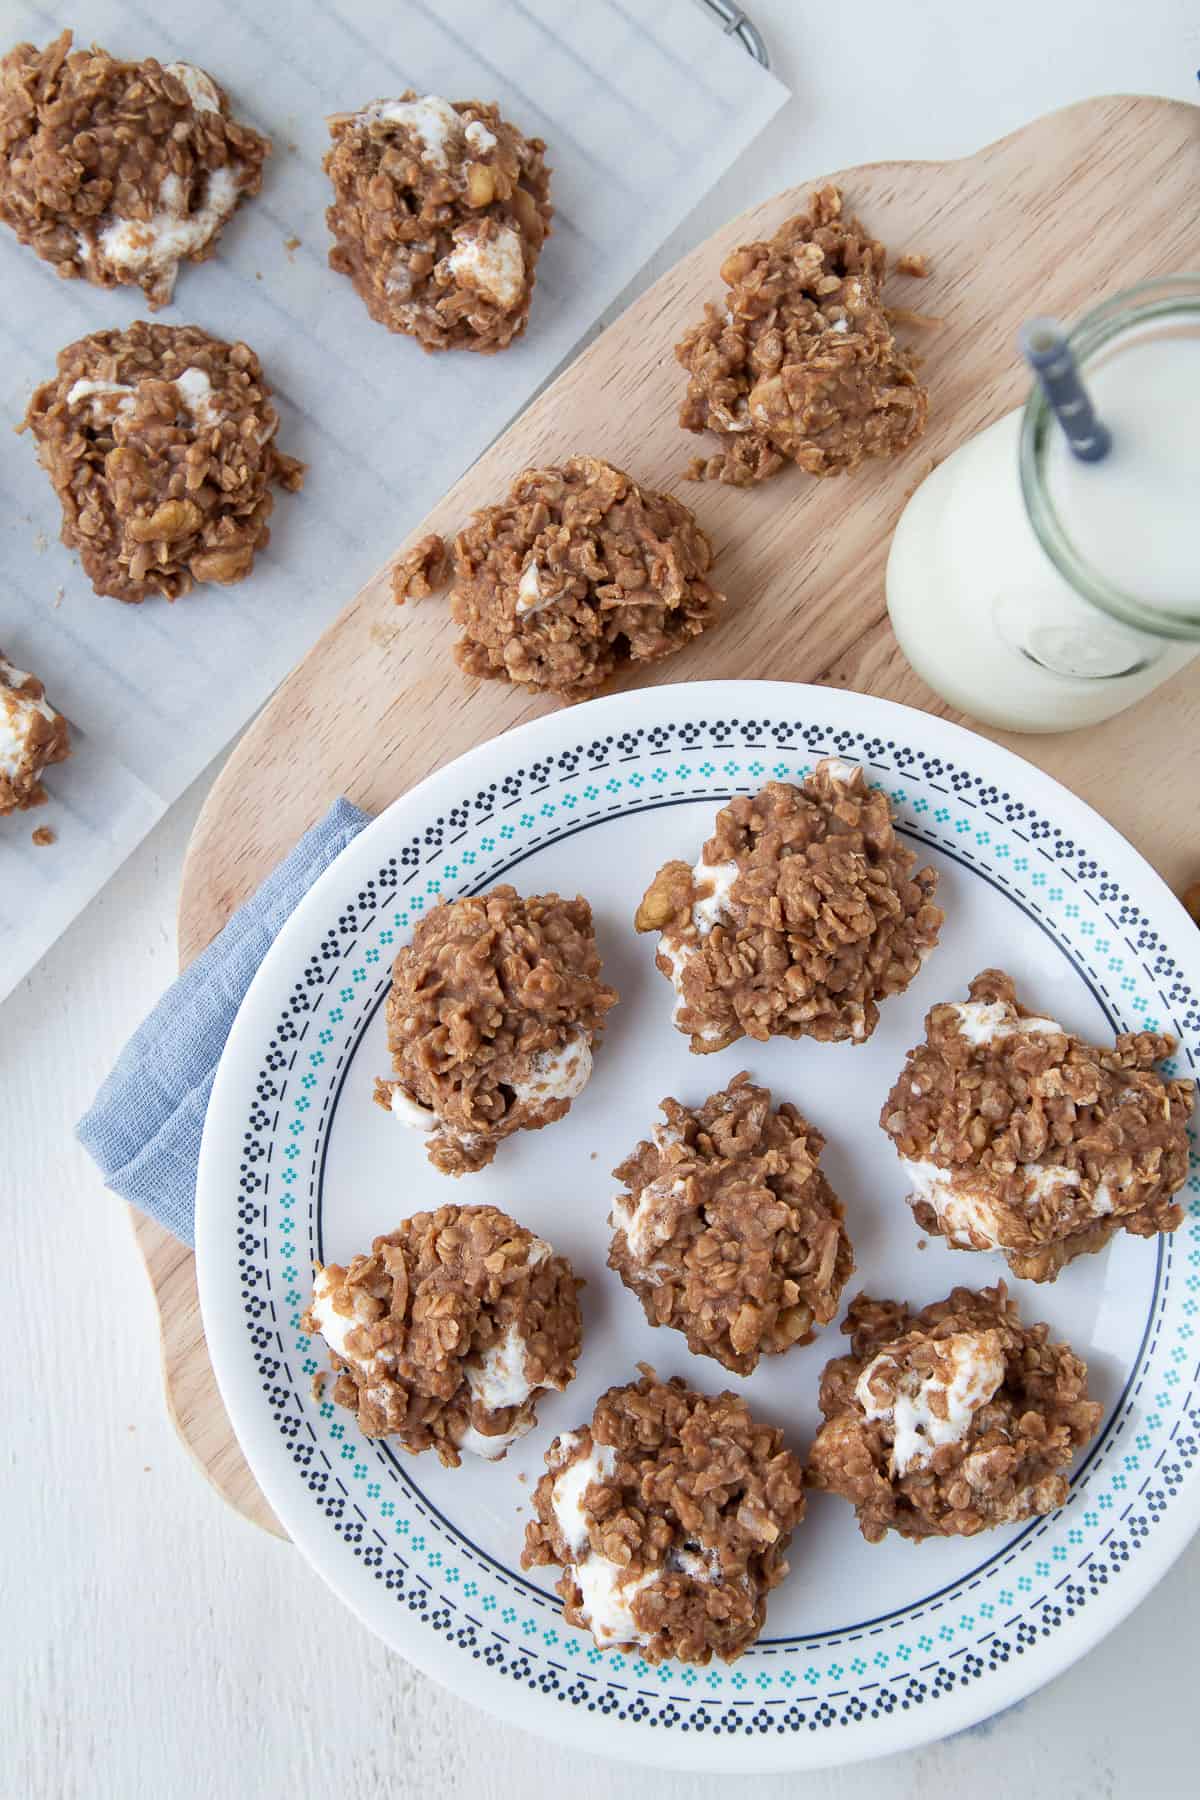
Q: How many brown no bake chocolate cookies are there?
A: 13